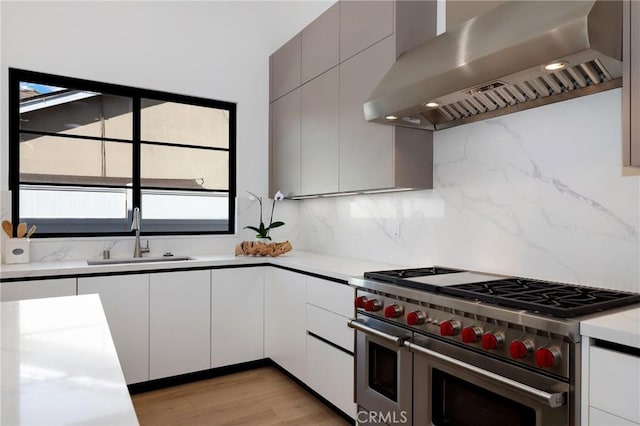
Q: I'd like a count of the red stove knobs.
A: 9